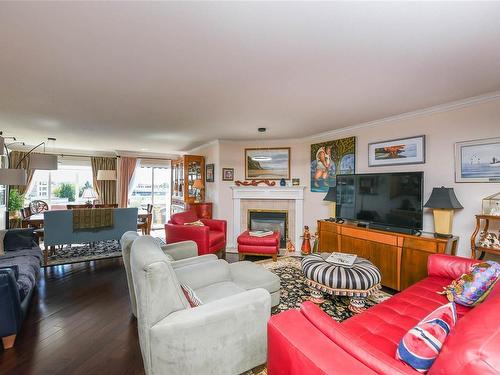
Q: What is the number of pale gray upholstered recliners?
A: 2